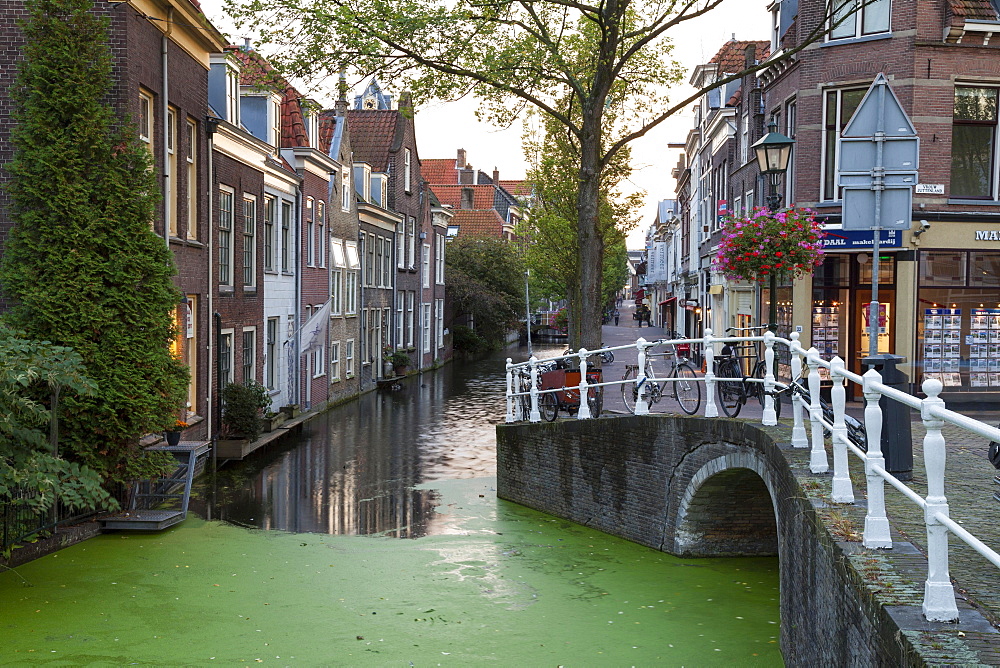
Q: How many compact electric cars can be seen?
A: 0